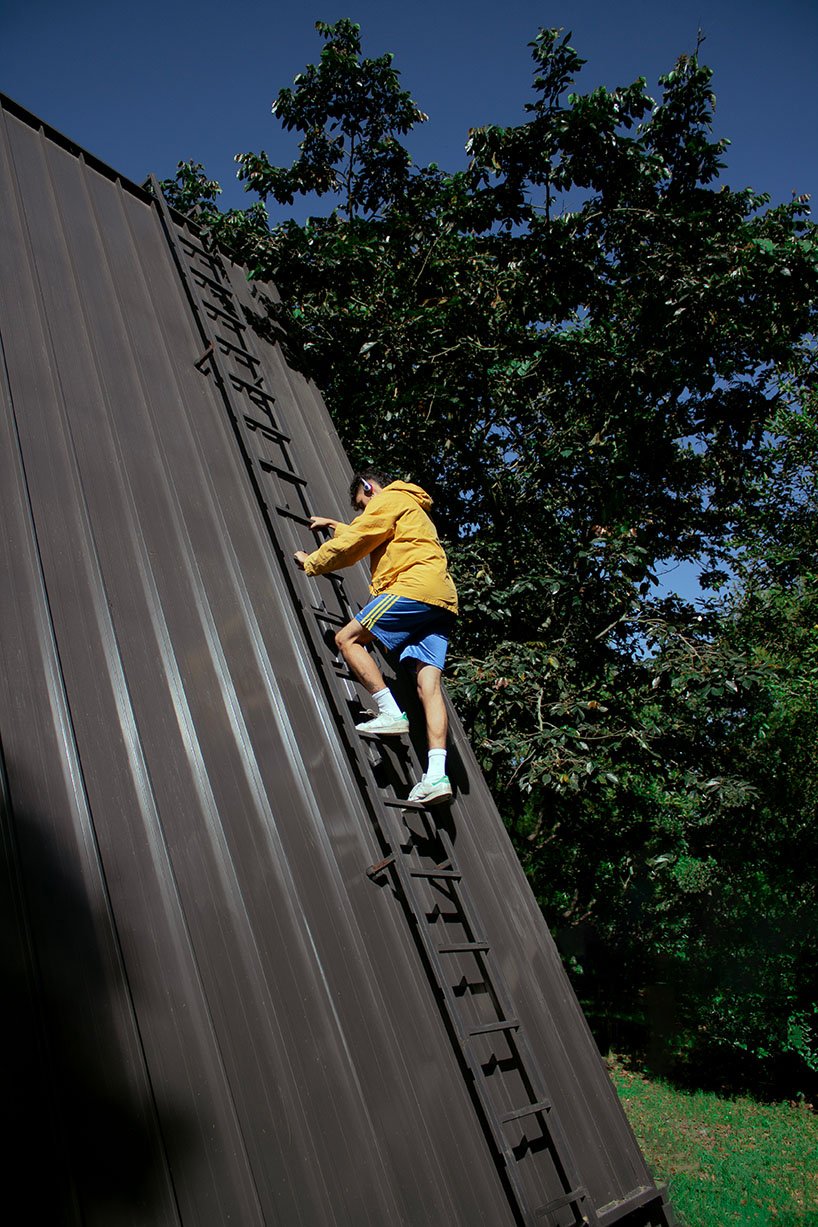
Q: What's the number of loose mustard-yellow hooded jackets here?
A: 1